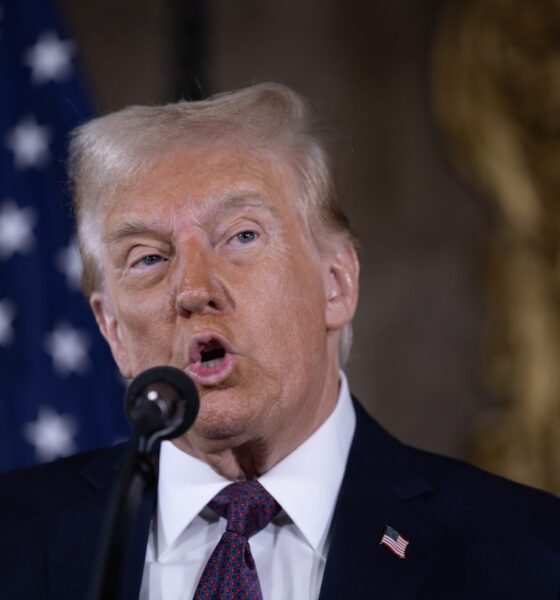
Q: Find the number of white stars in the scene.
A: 7